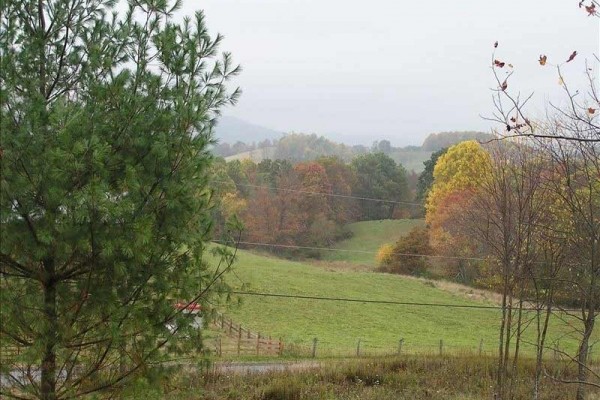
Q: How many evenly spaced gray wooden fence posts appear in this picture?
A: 5